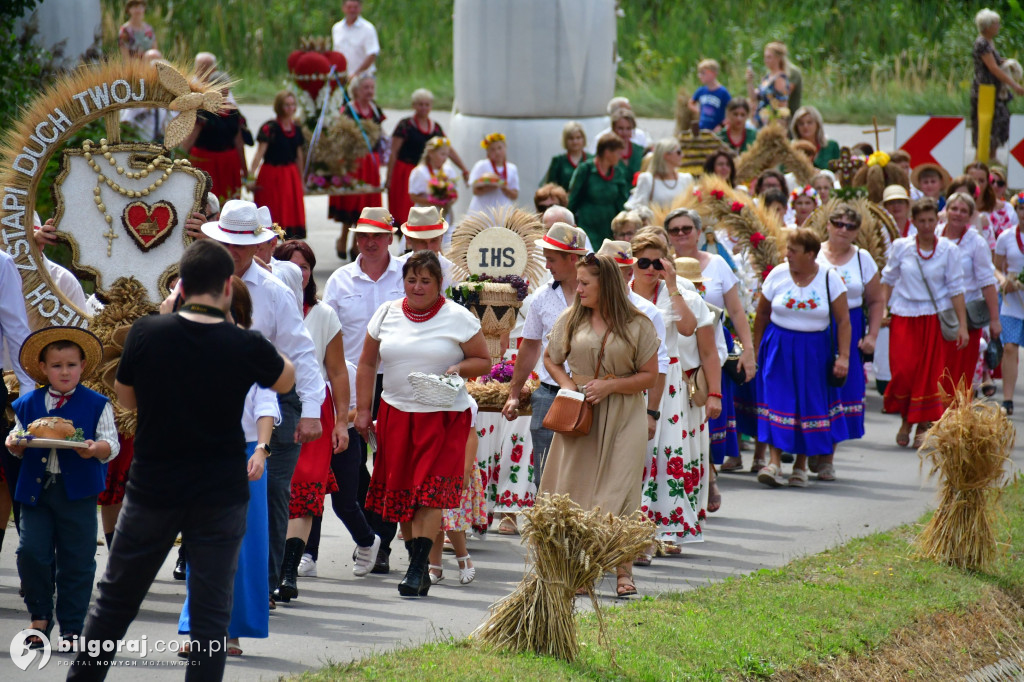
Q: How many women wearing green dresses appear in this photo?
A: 5